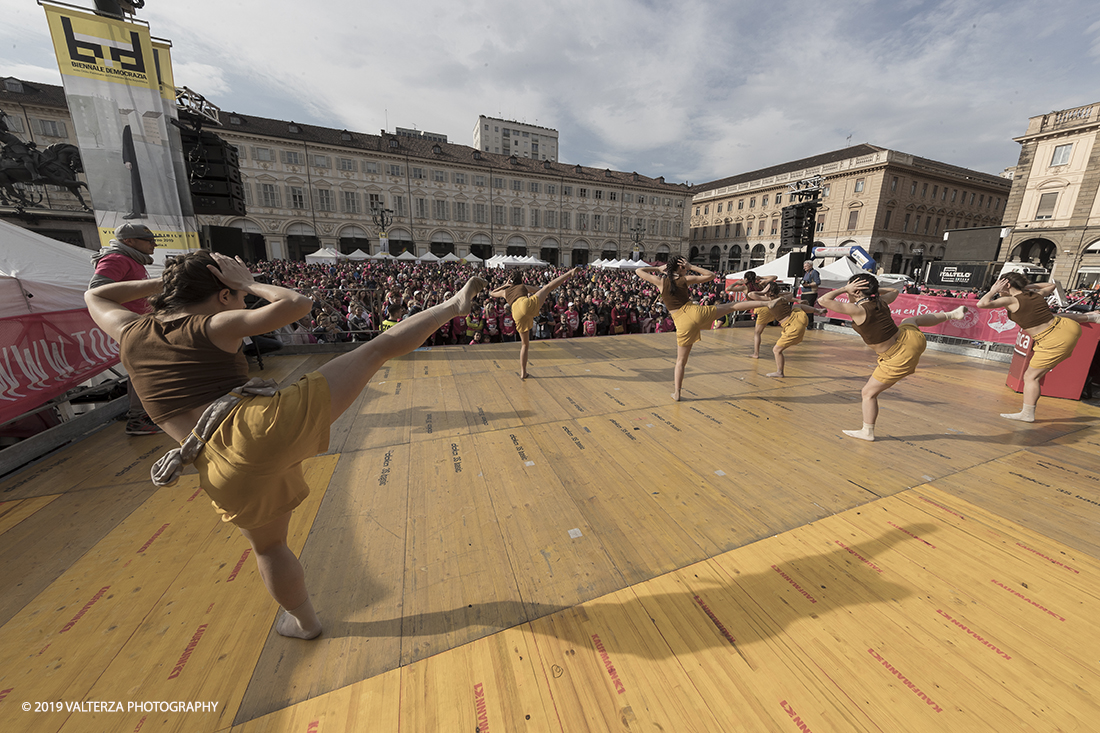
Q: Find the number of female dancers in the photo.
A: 7